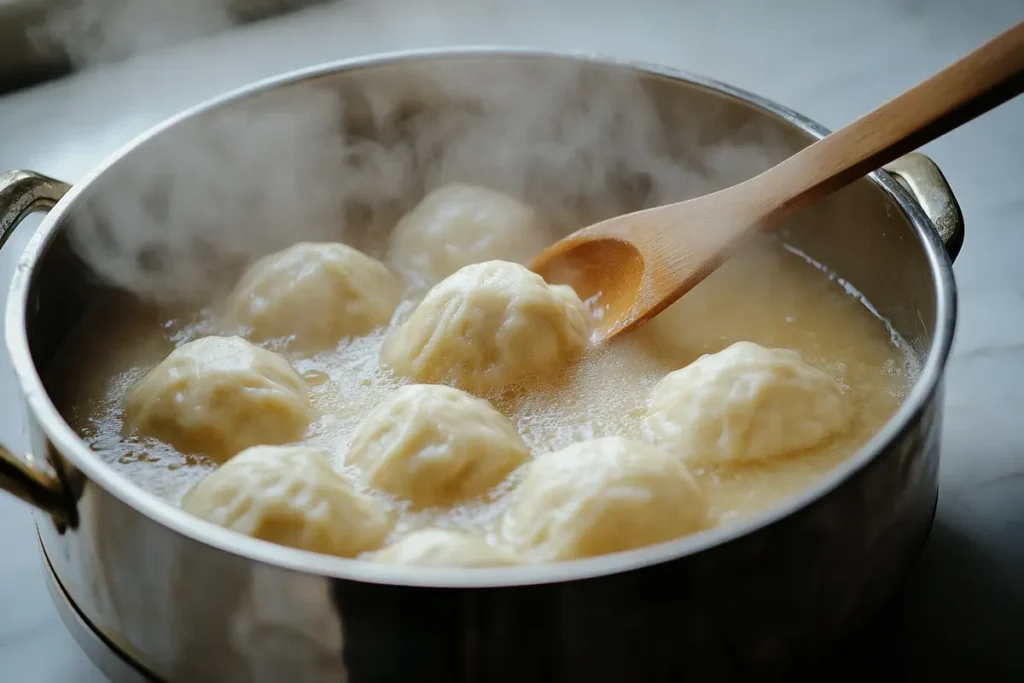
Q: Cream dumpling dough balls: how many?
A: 9